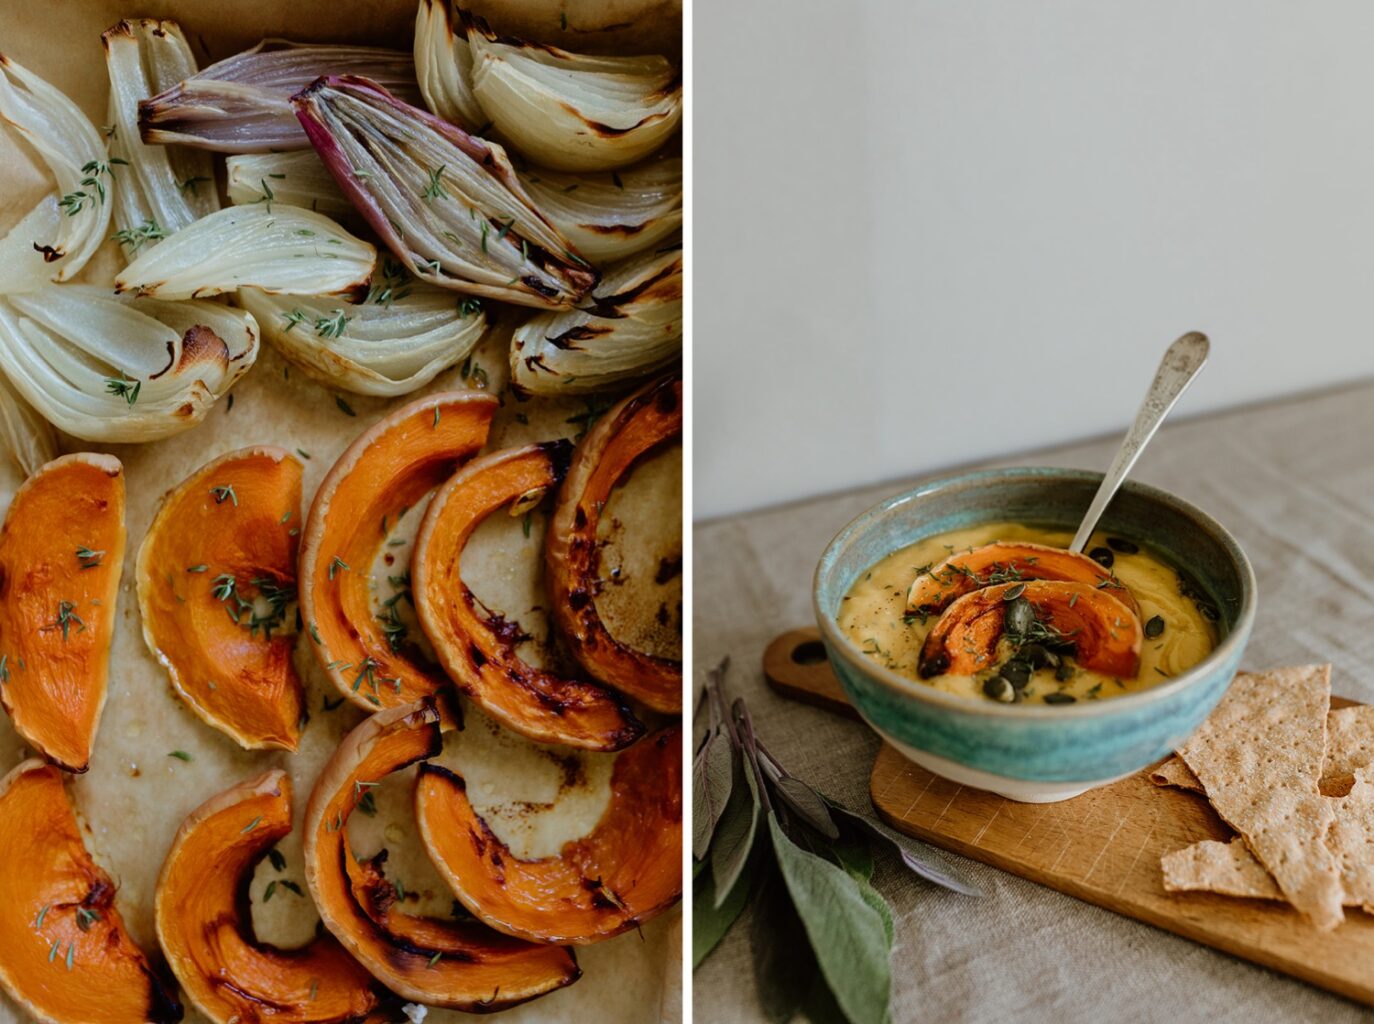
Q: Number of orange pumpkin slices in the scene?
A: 11